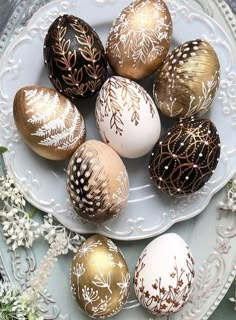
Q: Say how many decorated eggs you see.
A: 9